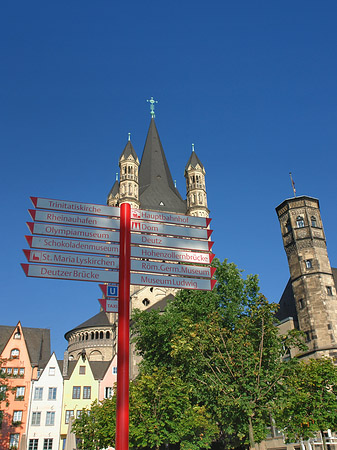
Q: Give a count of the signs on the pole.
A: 14